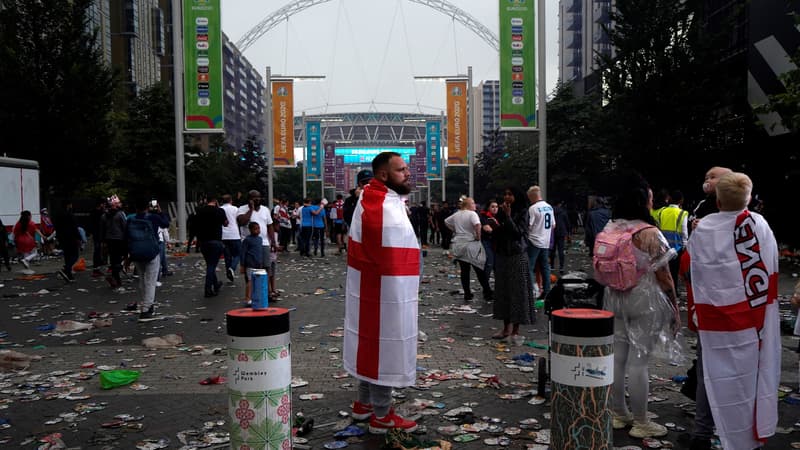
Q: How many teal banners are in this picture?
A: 2